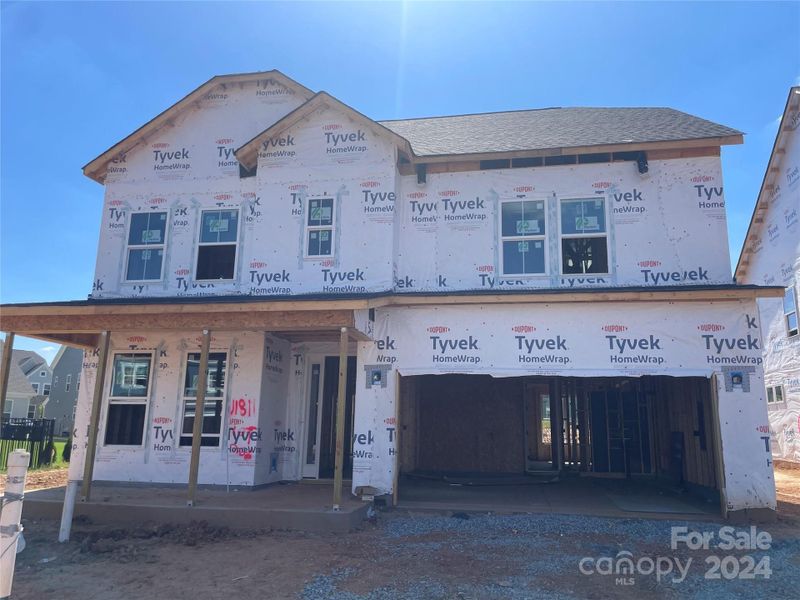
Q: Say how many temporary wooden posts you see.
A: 4